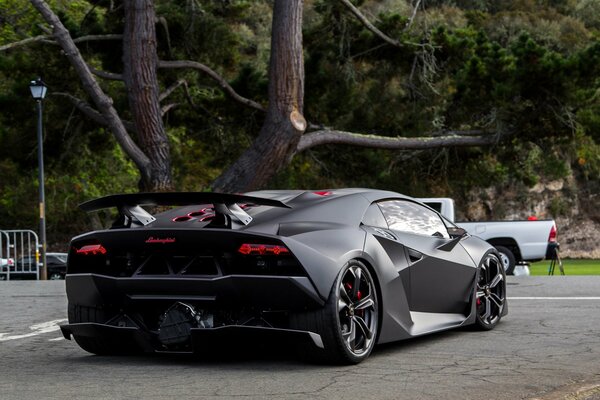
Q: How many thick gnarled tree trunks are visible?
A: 2